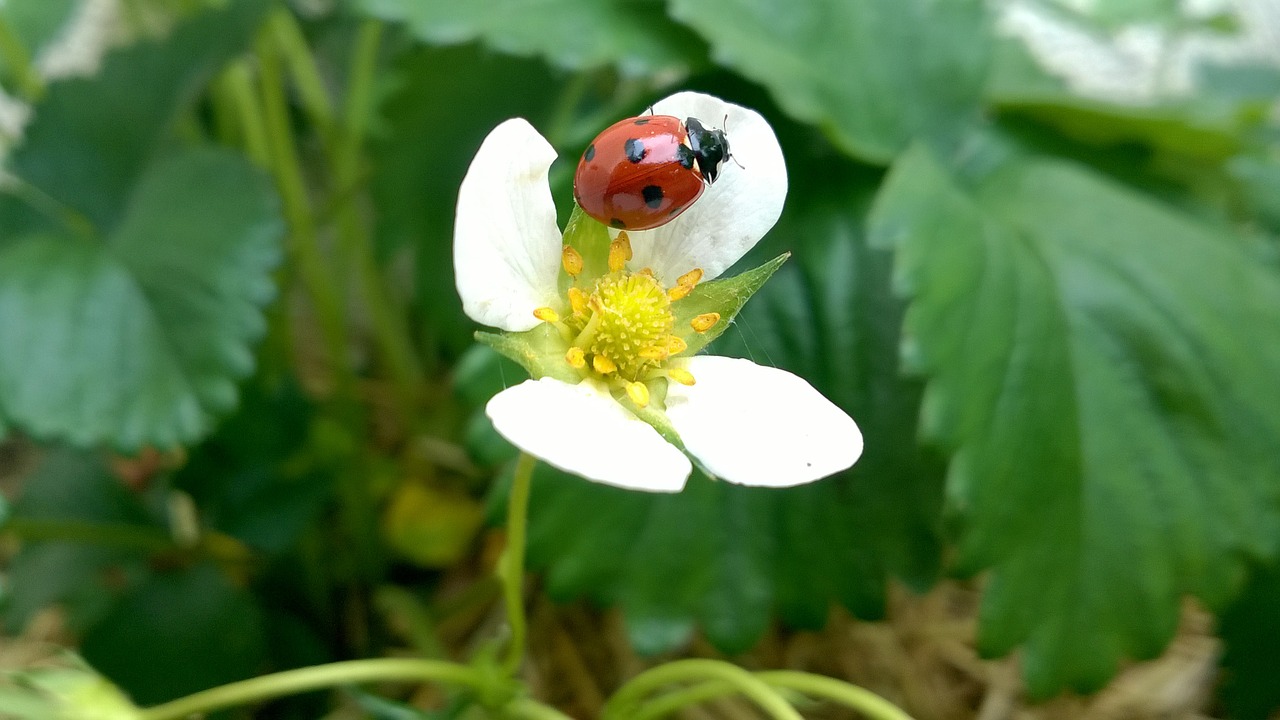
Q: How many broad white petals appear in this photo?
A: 4